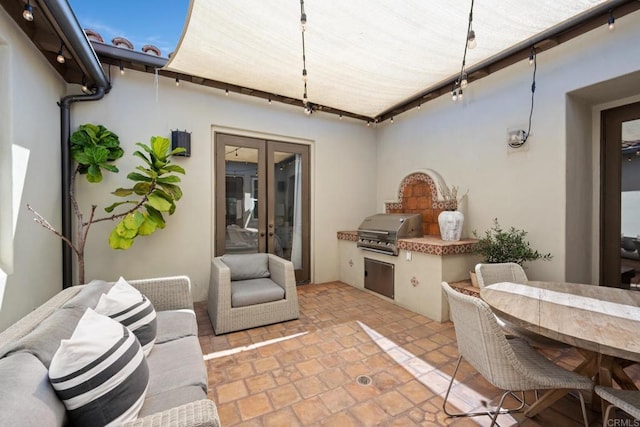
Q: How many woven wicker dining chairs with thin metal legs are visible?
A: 3